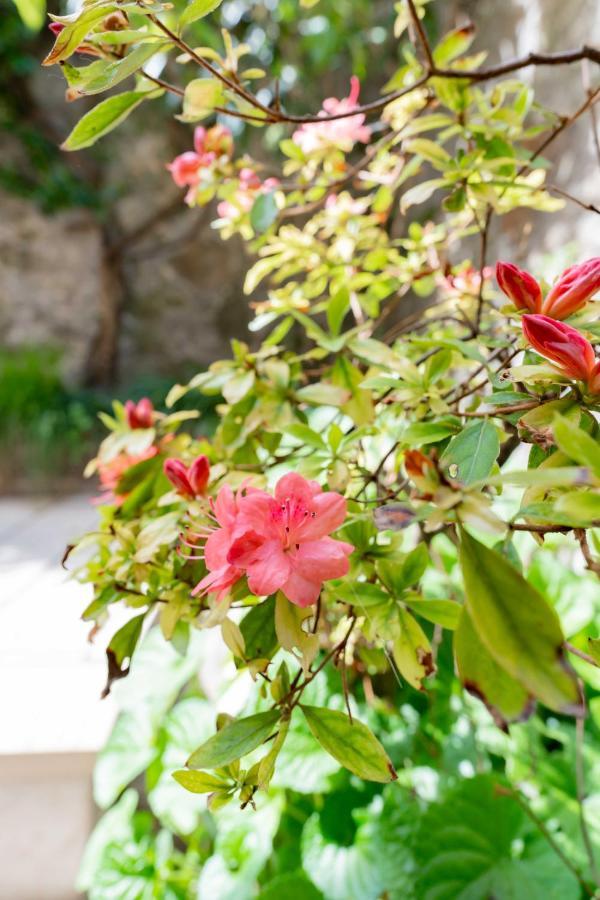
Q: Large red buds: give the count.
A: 3